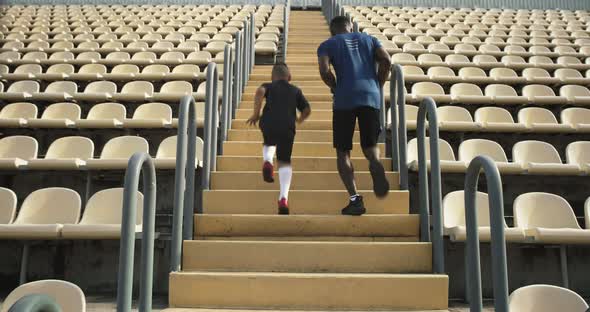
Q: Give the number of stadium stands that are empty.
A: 2